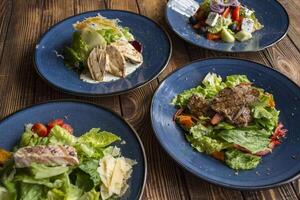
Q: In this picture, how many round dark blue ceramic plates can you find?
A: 4